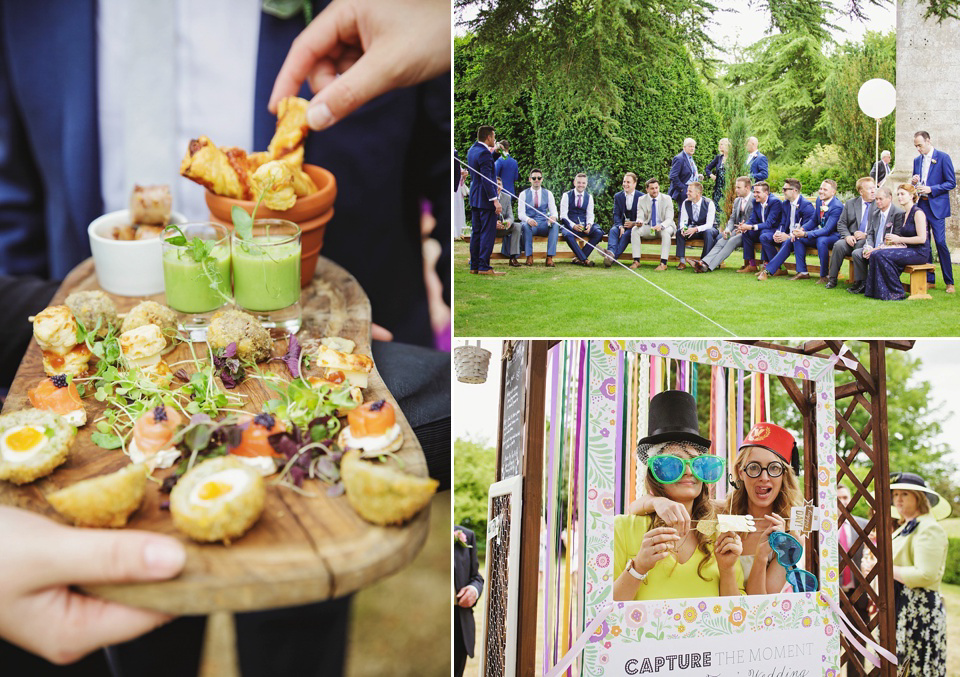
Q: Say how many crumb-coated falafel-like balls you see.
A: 3